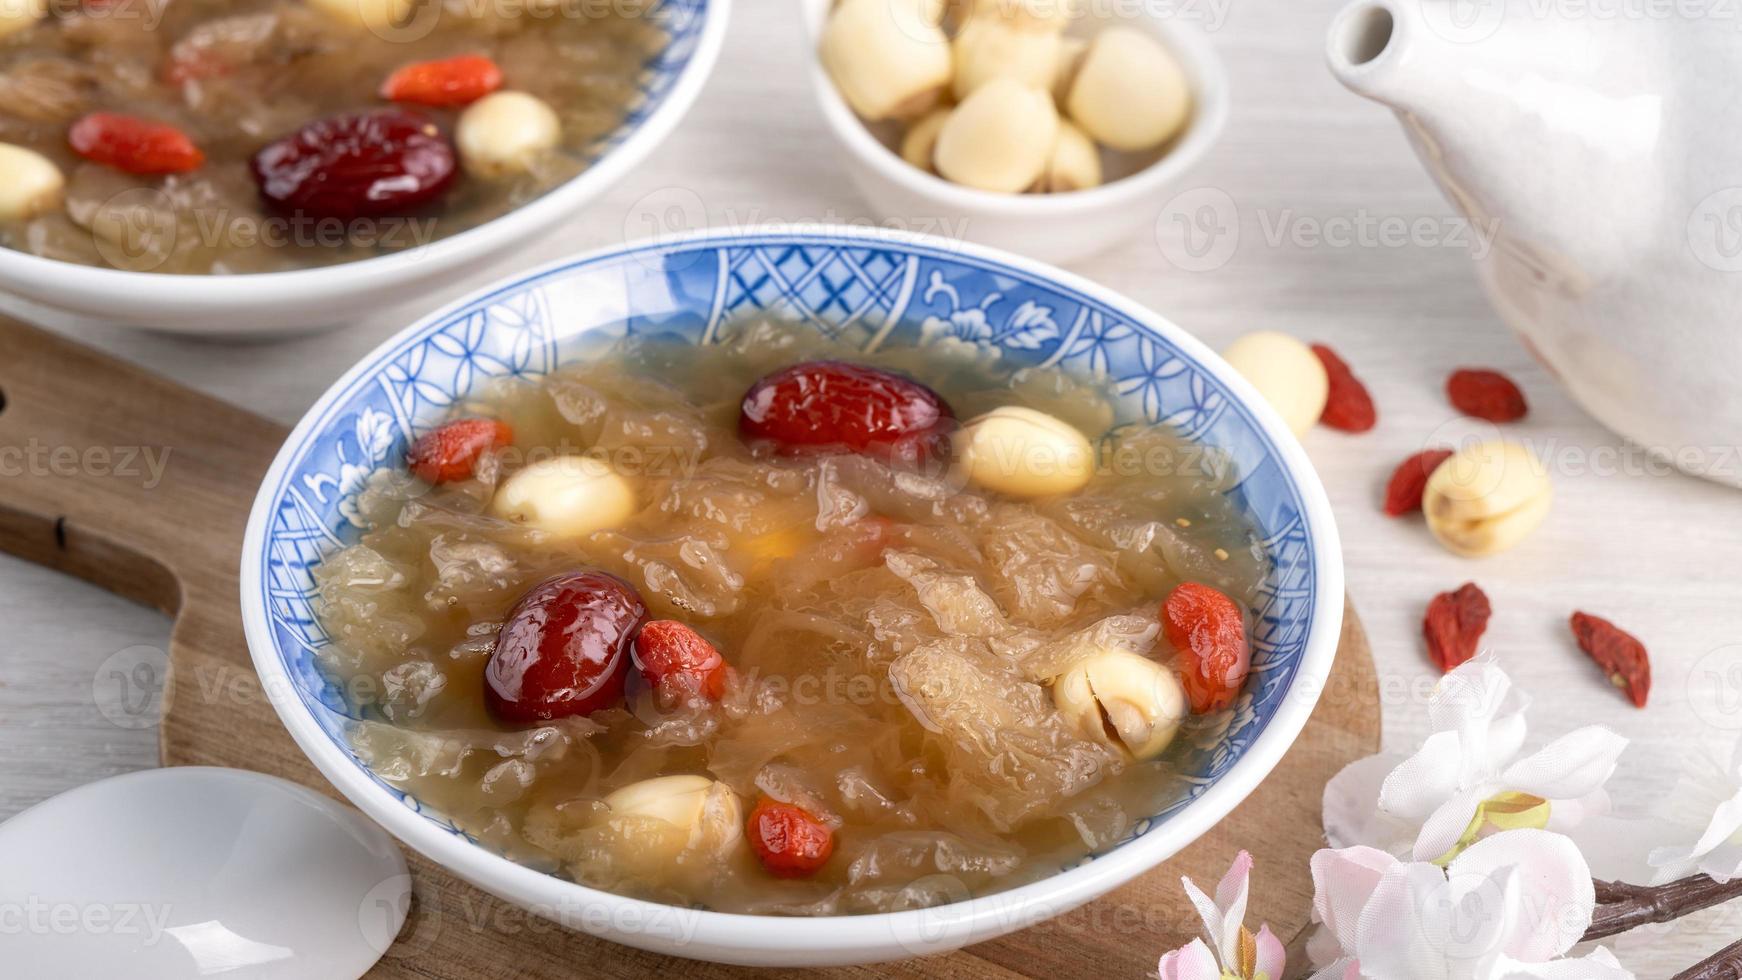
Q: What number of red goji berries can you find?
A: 11